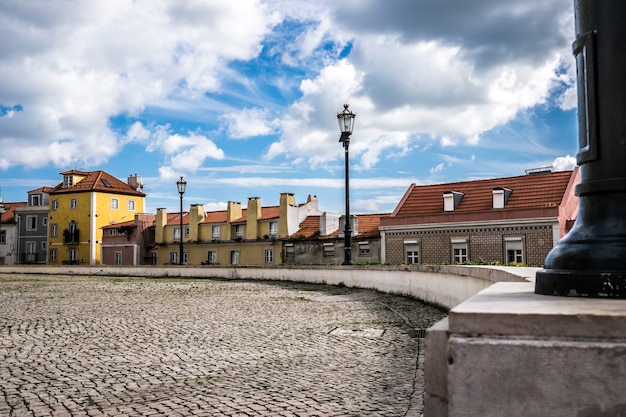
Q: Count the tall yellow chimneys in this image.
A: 5